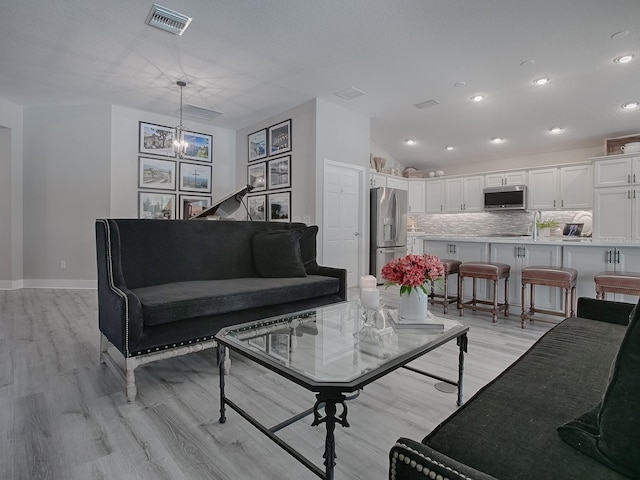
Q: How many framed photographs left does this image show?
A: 12